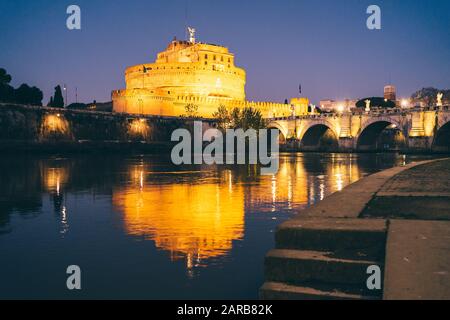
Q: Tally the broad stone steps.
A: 3